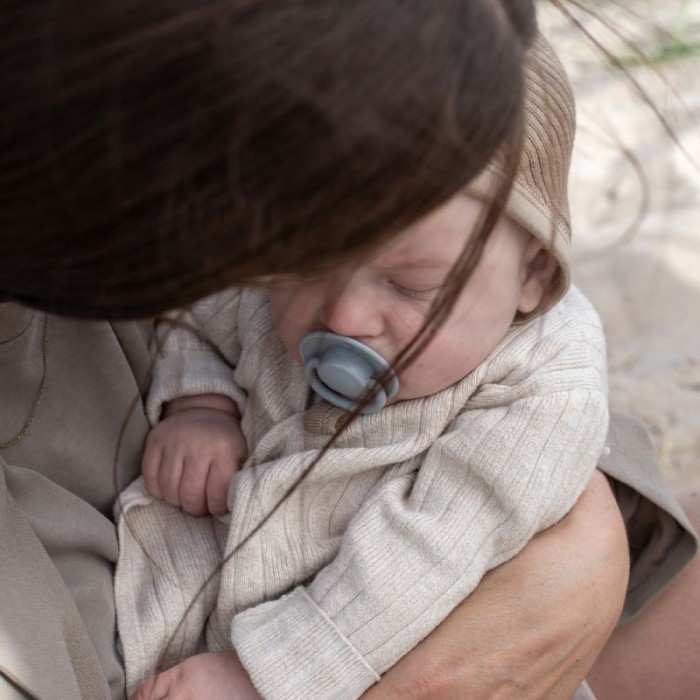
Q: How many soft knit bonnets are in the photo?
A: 1